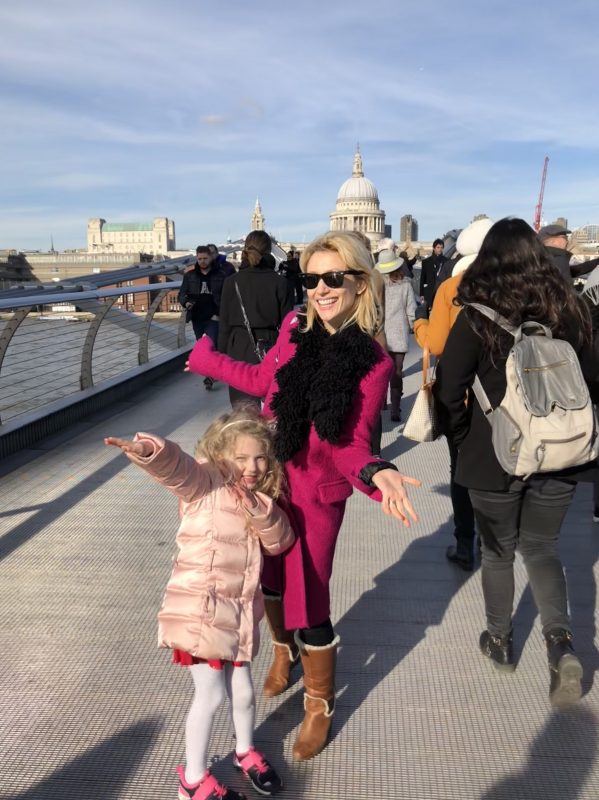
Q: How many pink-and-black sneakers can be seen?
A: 2